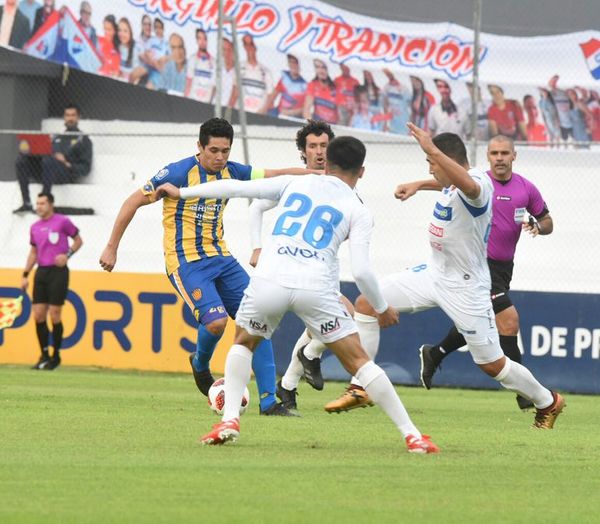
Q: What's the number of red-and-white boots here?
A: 2